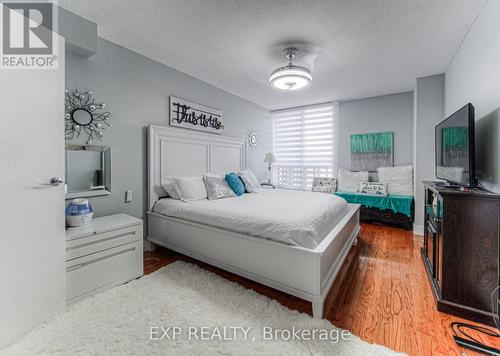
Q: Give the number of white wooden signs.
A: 1